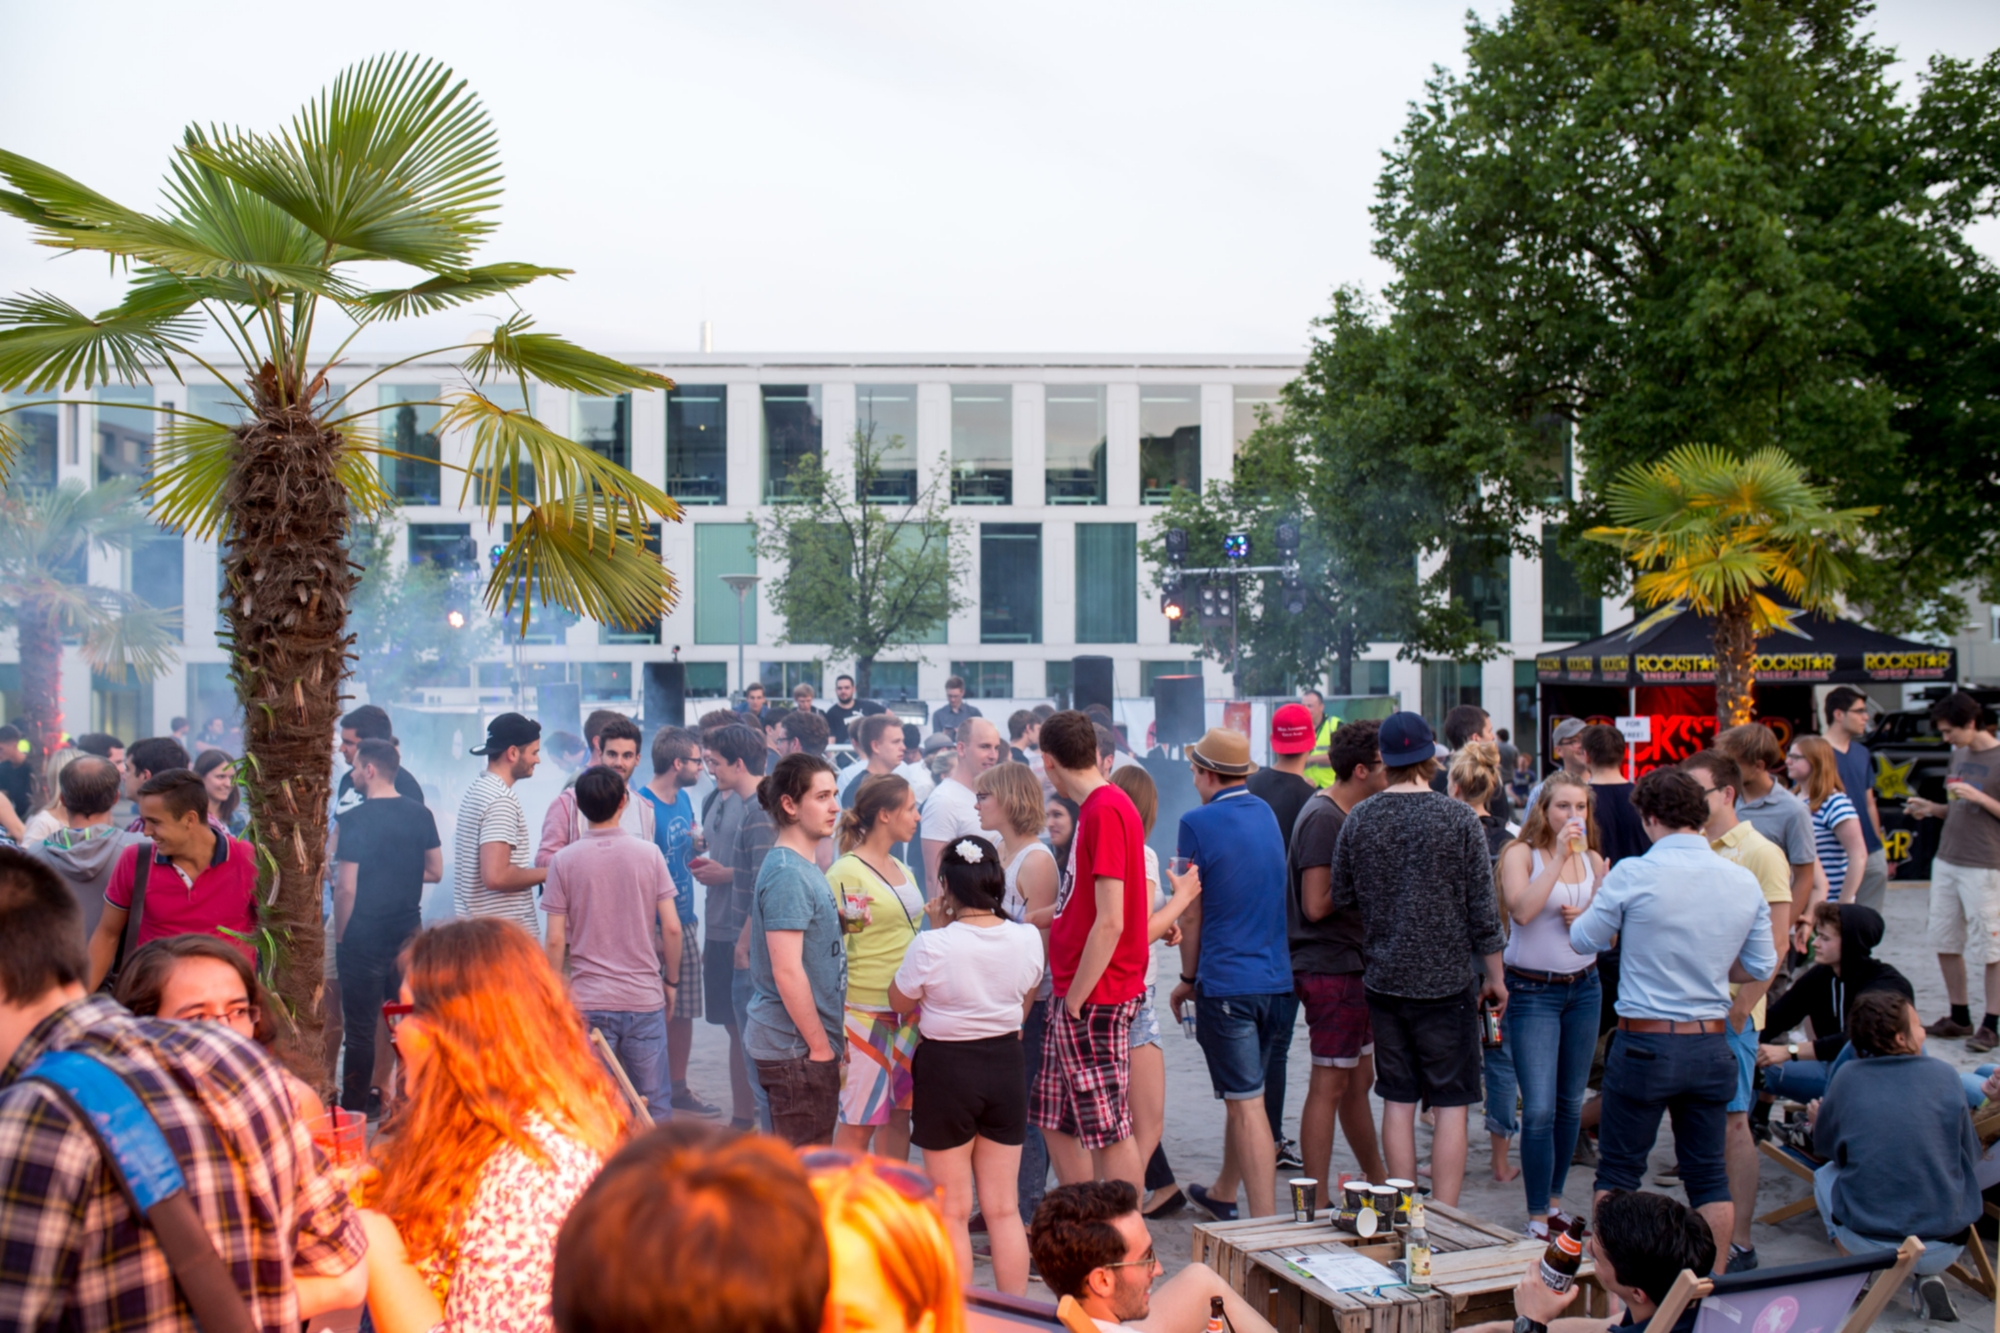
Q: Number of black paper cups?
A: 5